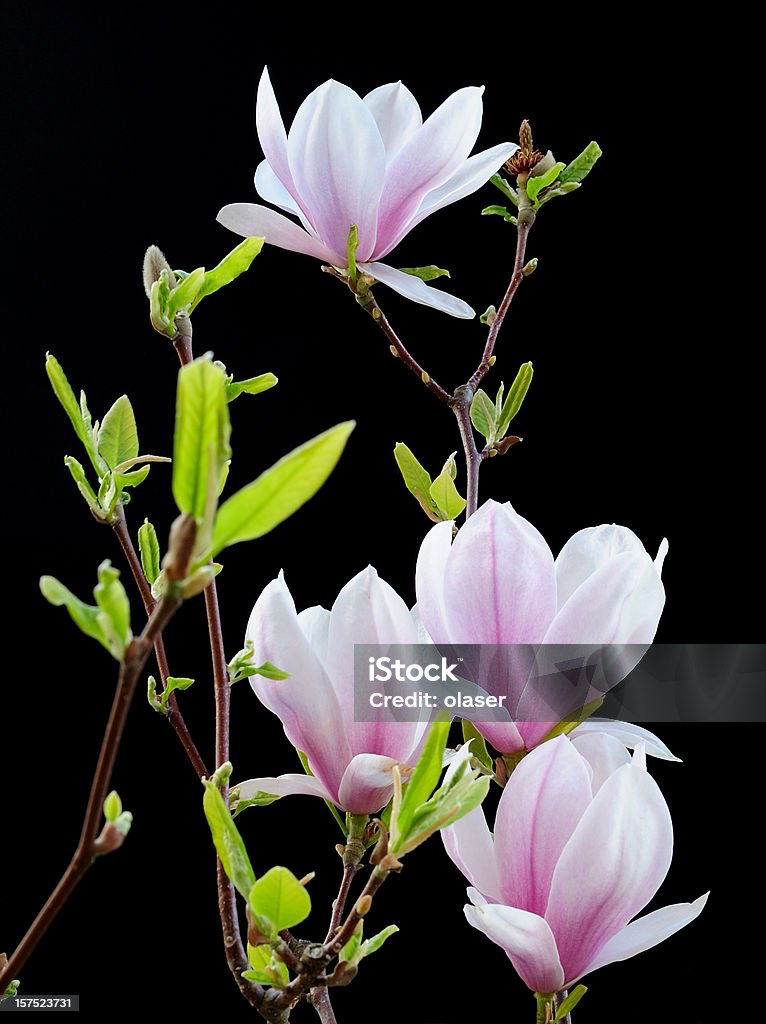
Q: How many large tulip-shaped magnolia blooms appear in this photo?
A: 4